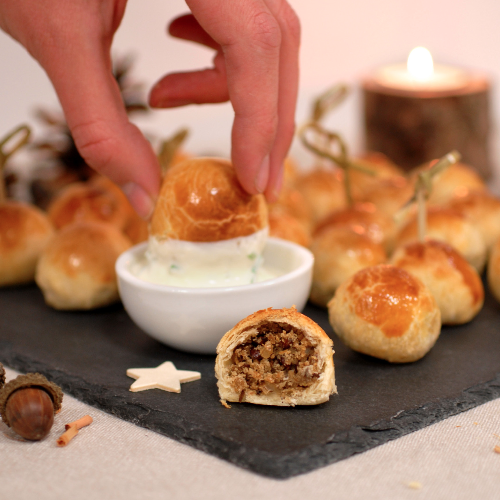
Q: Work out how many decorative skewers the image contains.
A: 5